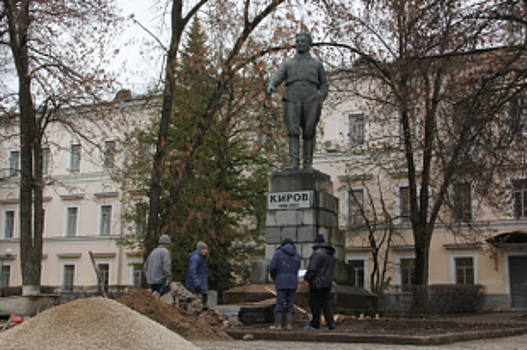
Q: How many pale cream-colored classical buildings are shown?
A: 1